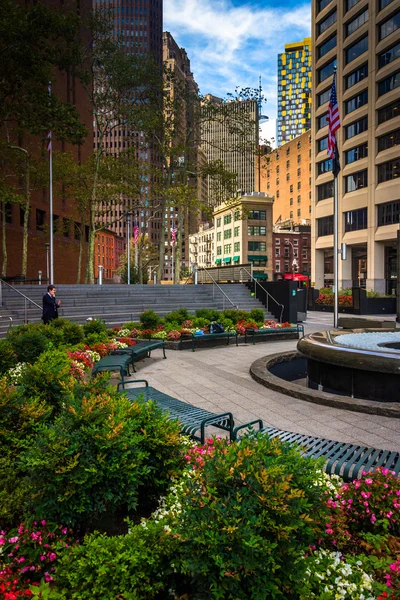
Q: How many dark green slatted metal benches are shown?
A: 6